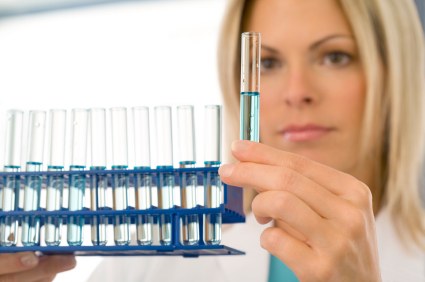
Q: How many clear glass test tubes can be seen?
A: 11